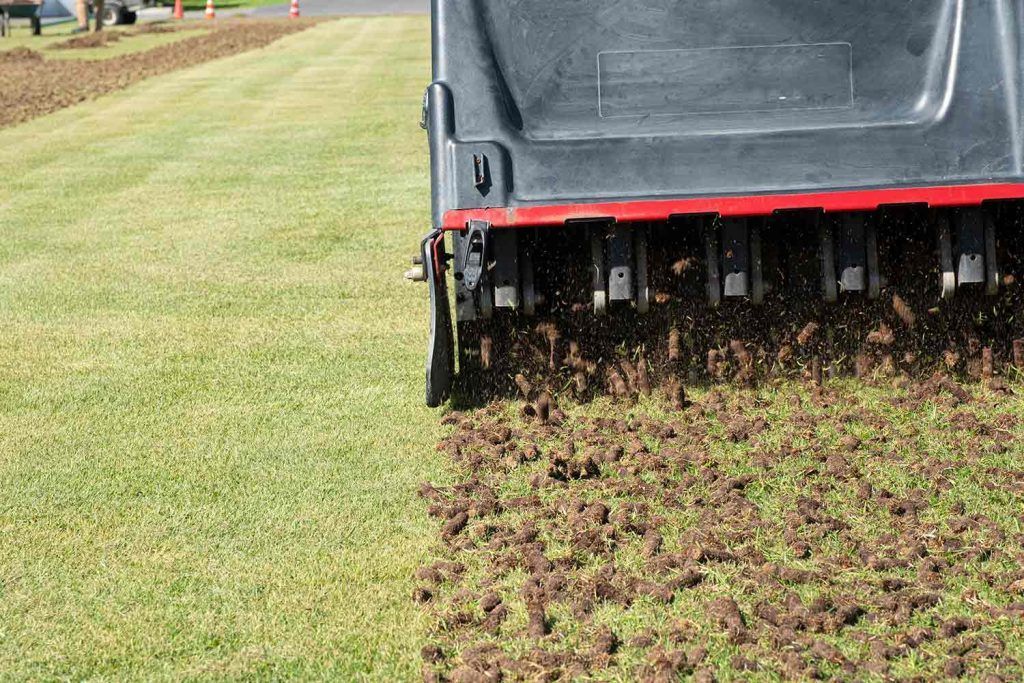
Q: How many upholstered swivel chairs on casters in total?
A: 0